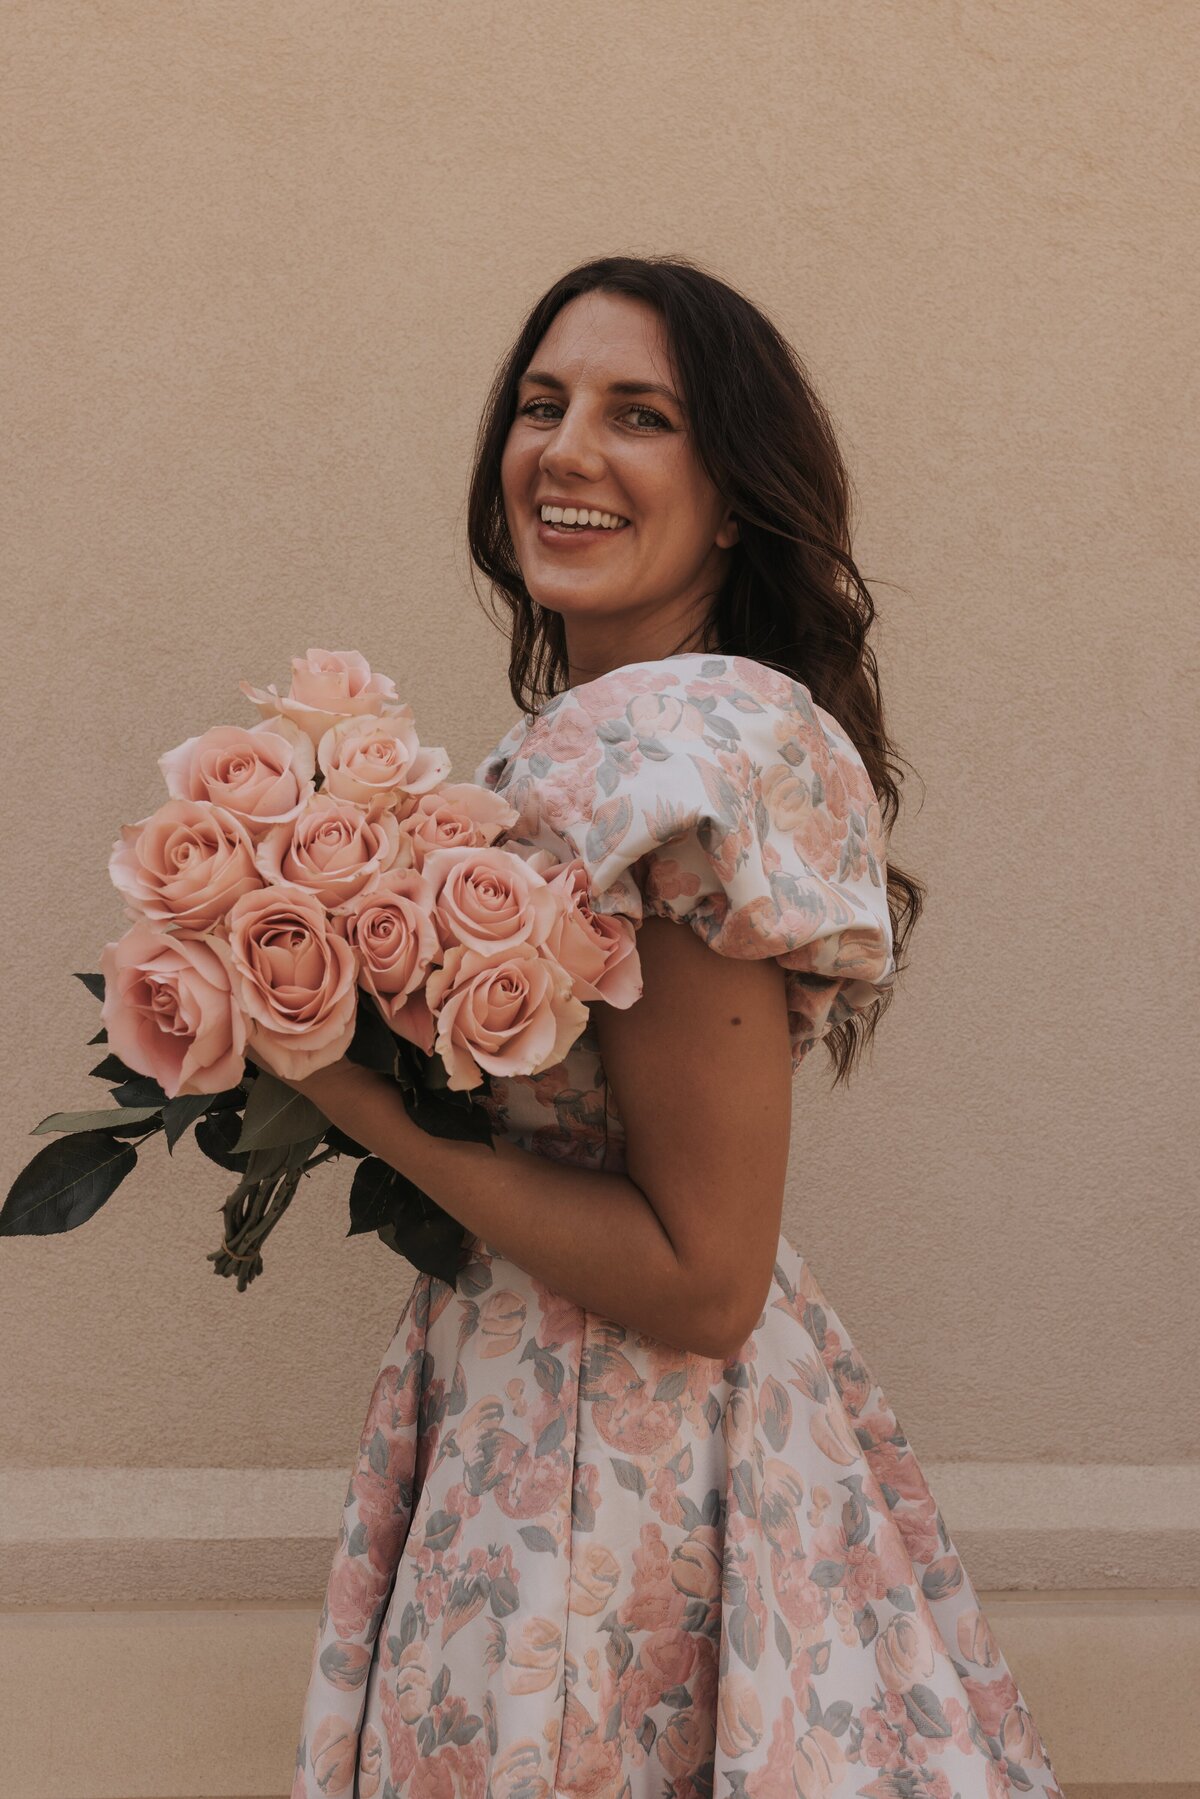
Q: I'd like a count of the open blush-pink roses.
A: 12